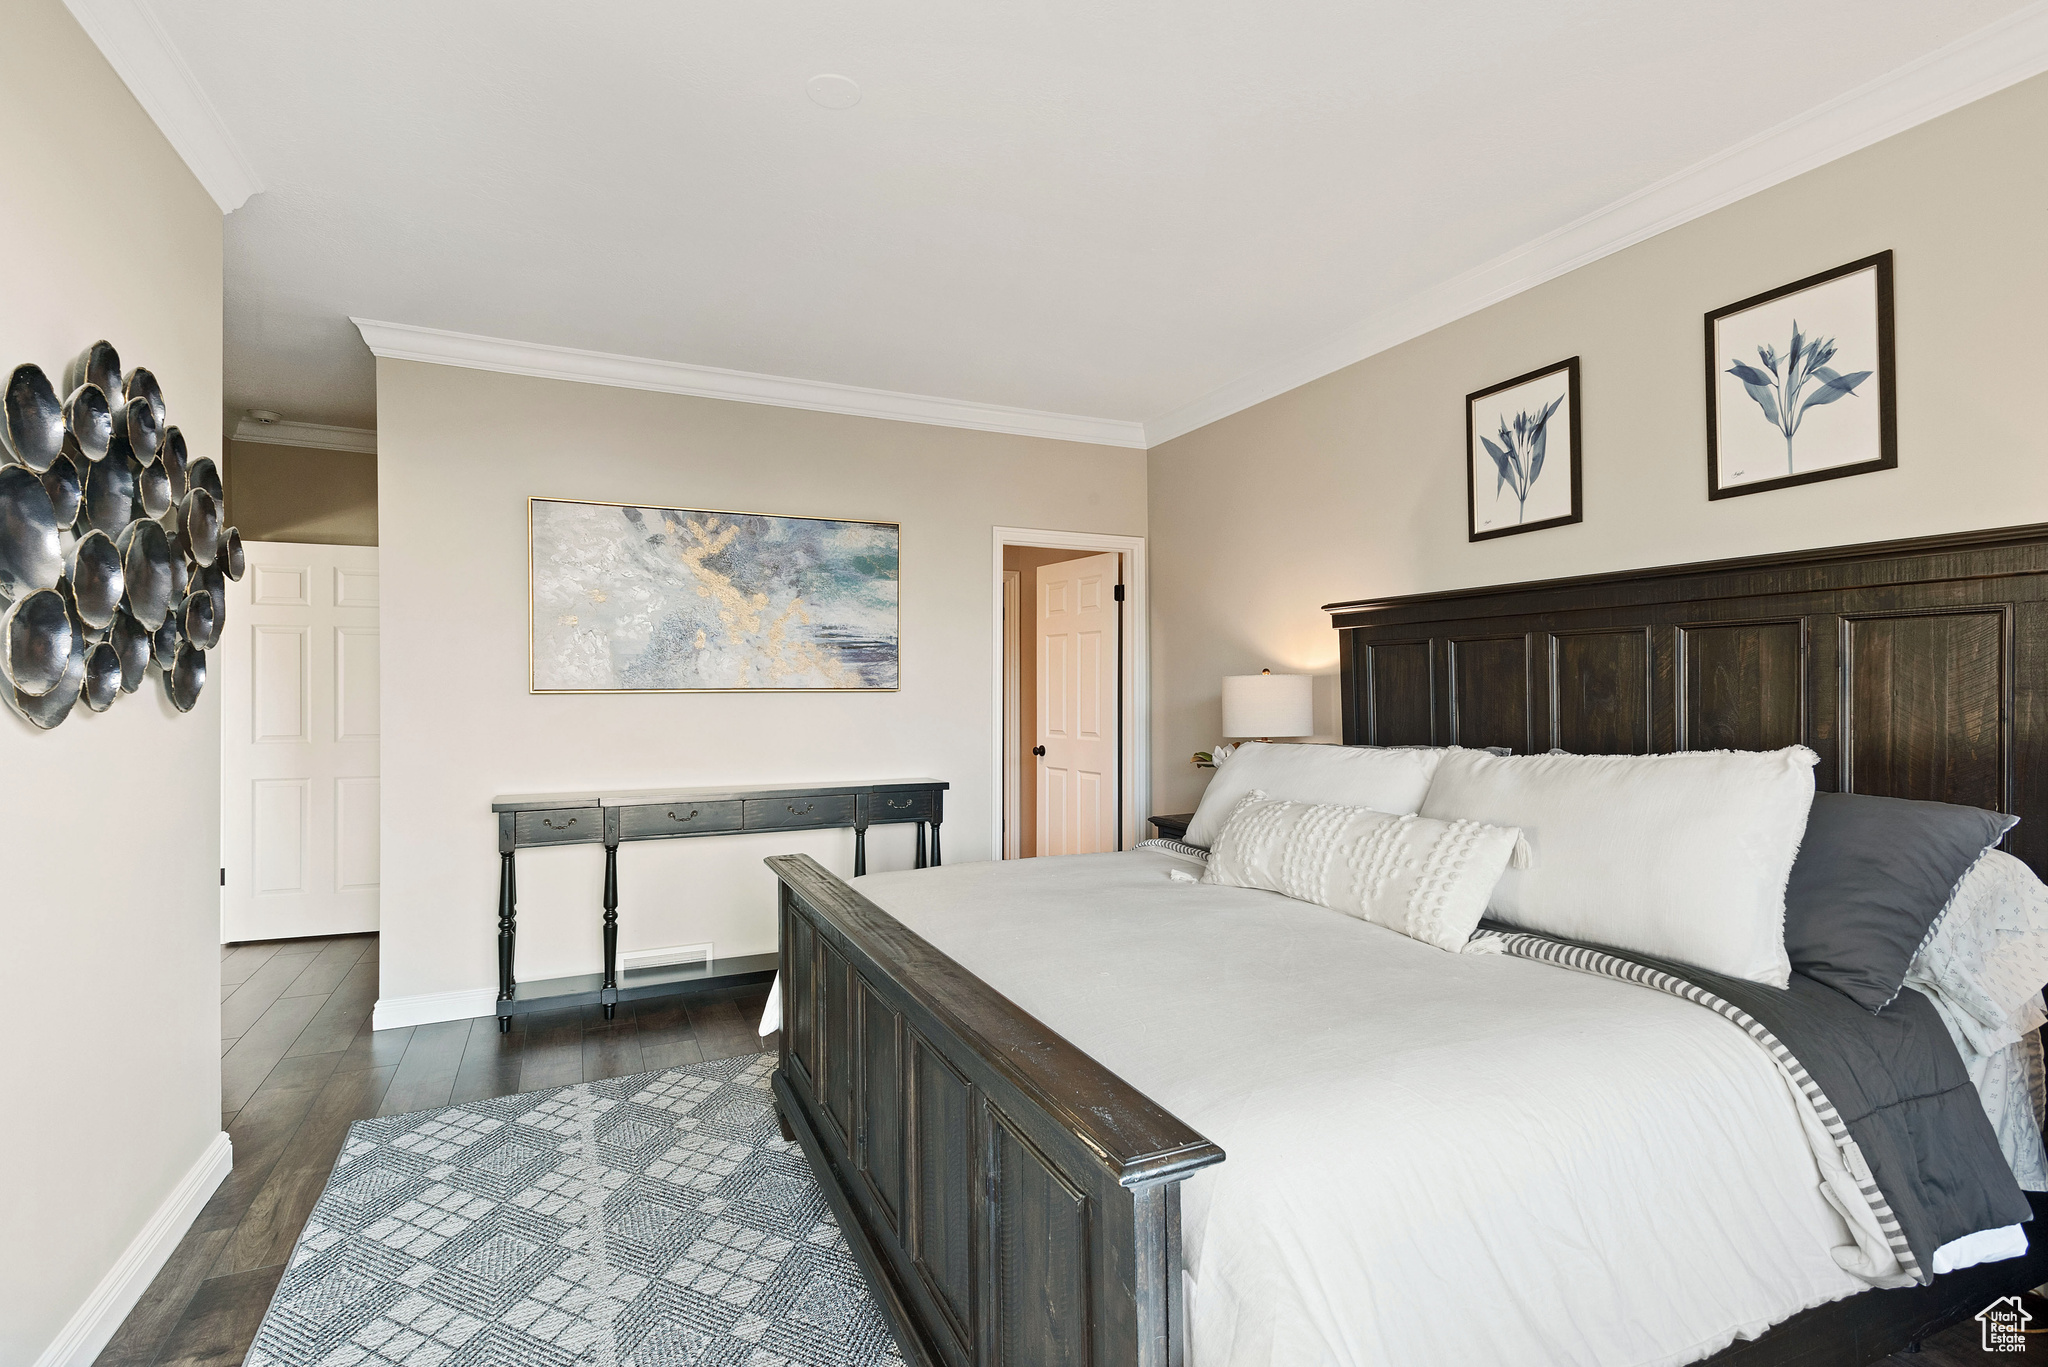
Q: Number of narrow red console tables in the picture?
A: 0